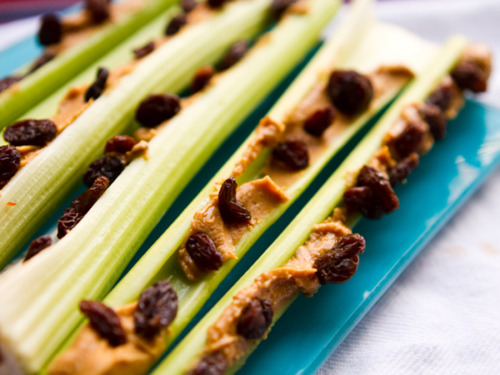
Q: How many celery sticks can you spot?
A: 5